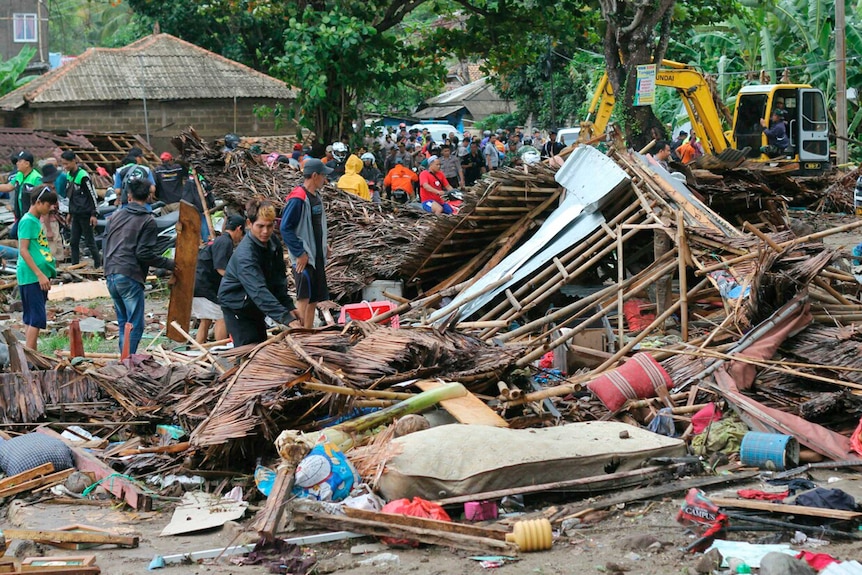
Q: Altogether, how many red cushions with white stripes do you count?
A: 1